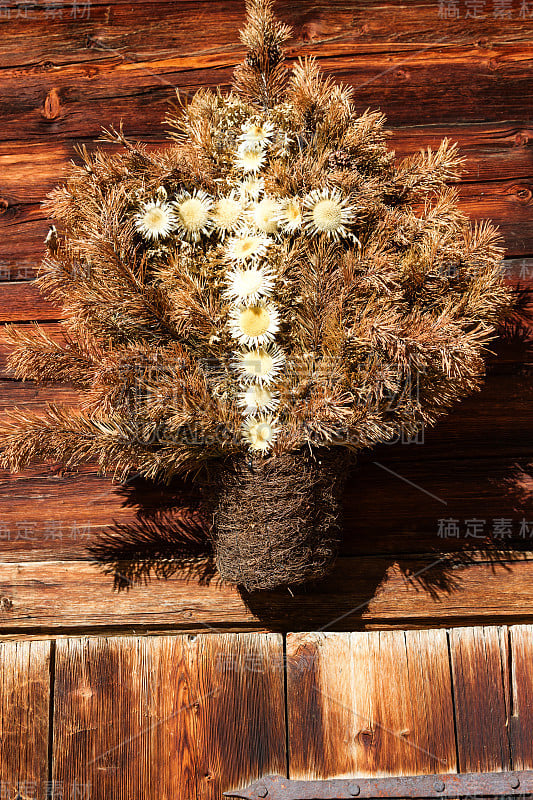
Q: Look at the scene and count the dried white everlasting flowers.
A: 15